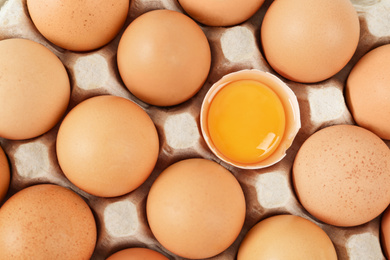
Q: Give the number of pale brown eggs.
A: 14